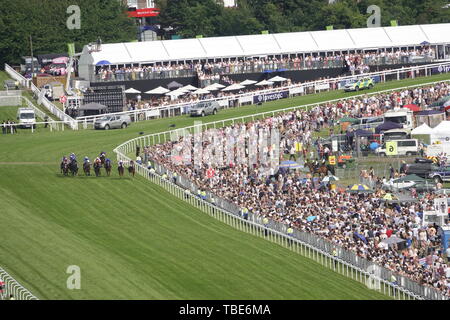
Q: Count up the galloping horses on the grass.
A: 8